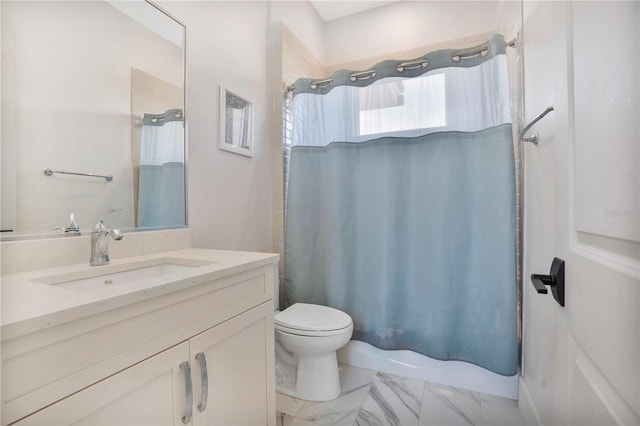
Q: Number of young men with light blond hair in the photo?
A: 0